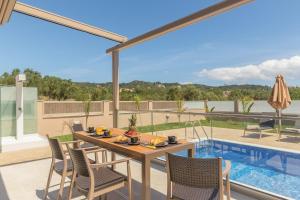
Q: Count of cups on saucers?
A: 4